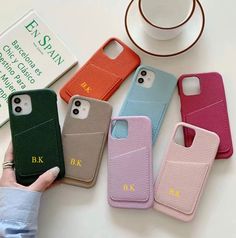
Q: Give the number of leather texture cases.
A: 7